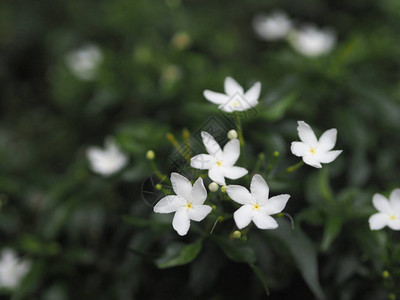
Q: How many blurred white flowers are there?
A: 5